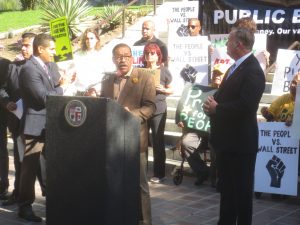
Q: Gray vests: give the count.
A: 0